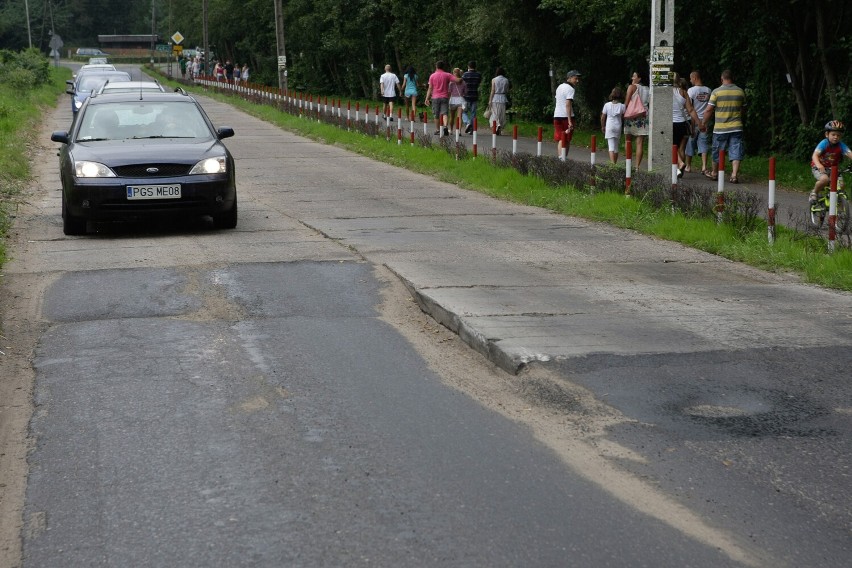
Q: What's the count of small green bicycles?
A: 1